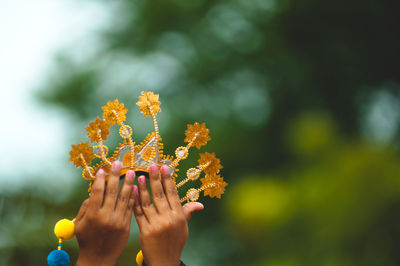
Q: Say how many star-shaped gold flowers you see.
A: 7